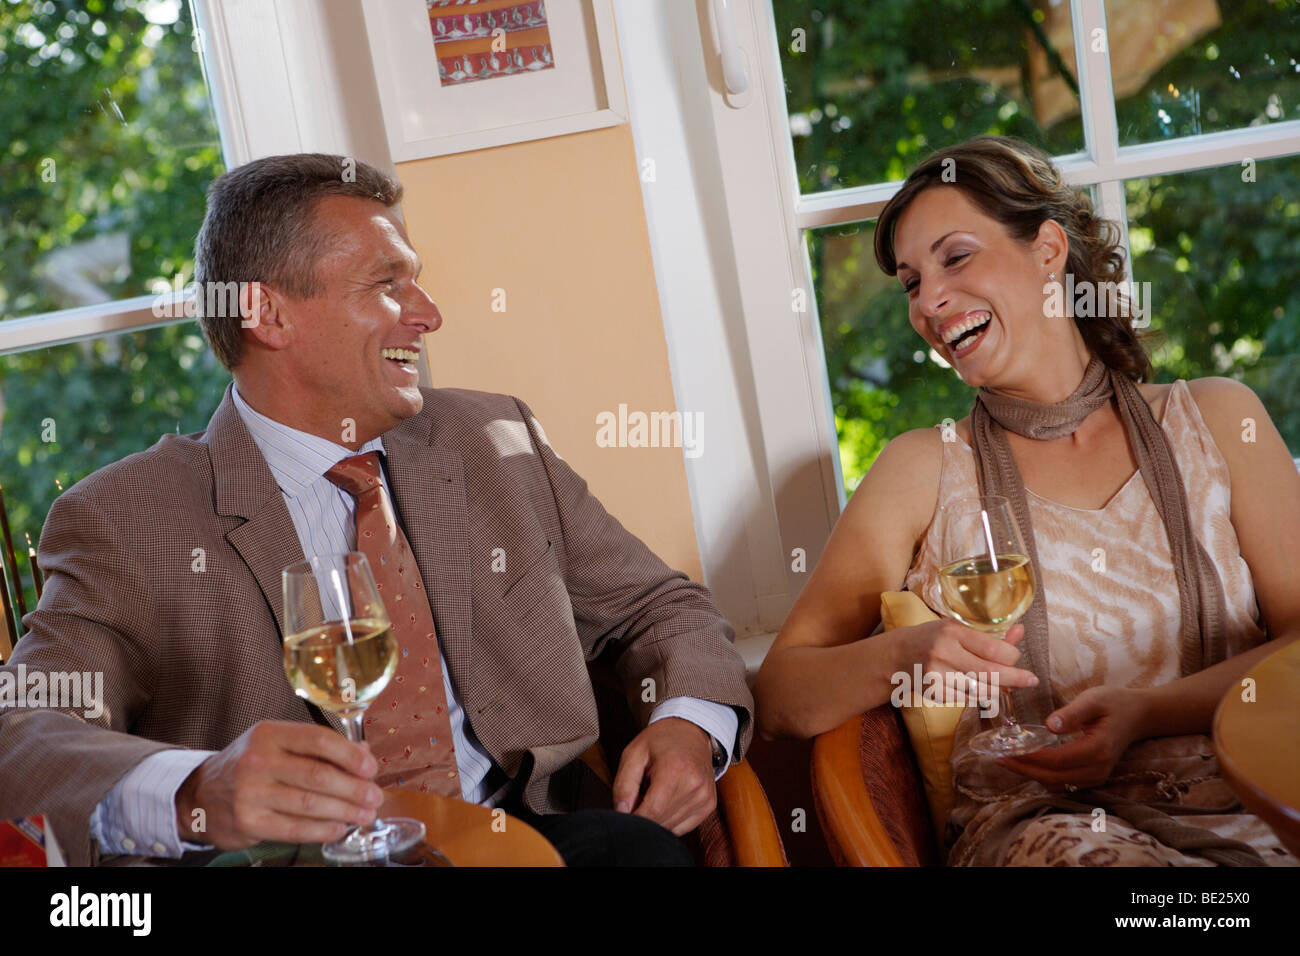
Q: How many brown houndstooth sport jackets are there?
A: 1